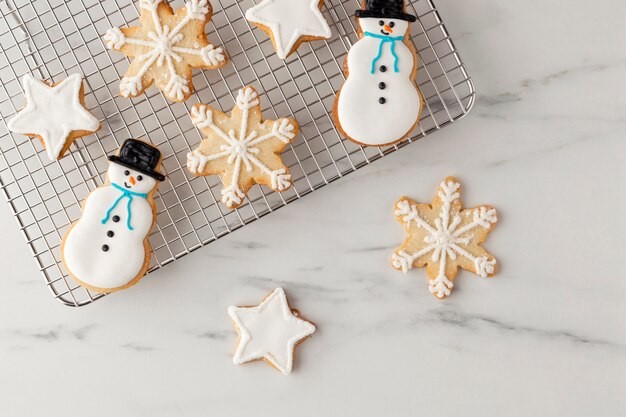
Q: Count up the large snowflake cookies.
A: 3